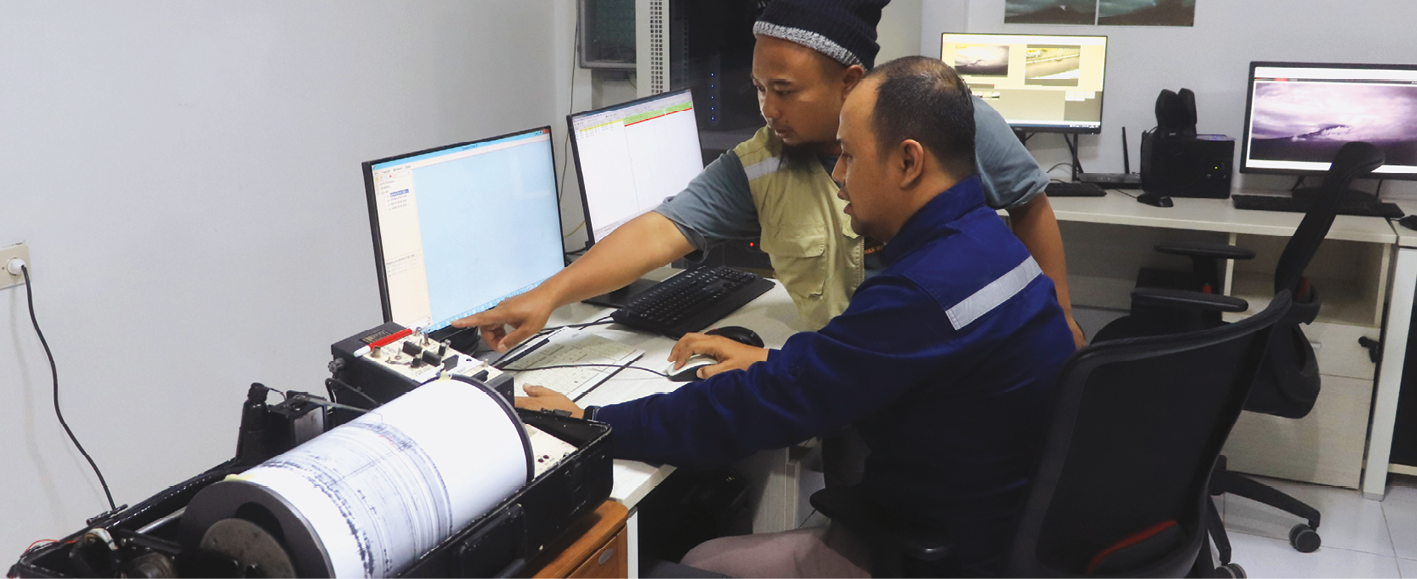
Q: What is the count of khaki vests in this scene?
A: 1